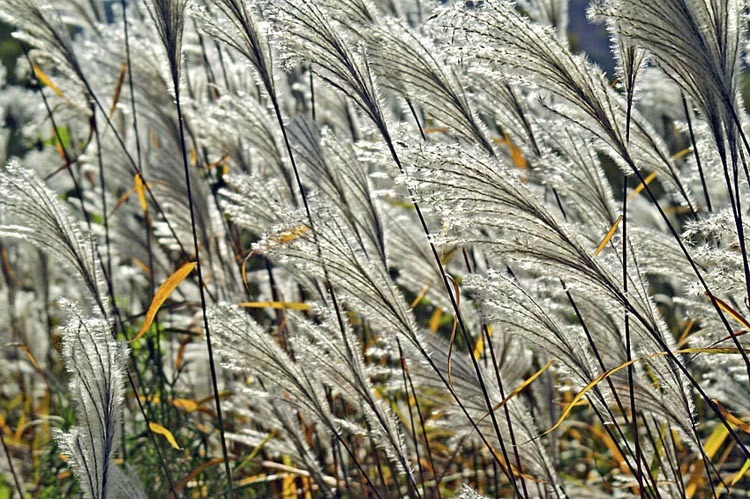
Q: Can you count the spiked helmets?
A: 0